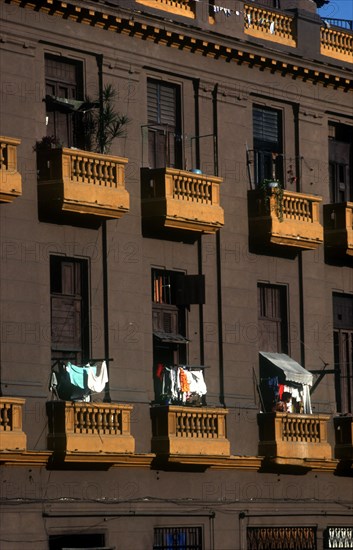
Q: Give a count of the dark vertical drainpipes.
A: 4